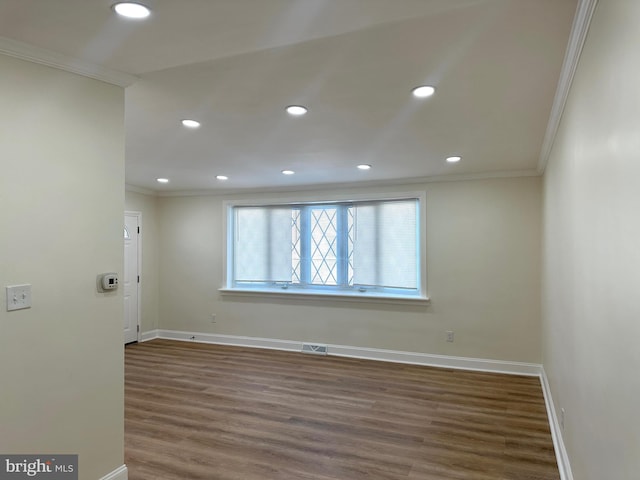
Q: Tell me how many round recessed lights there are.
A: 9